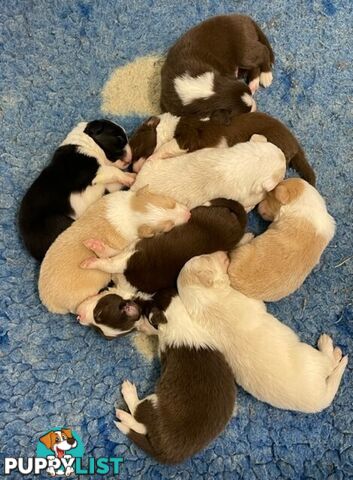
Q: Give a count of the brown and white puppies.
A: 4